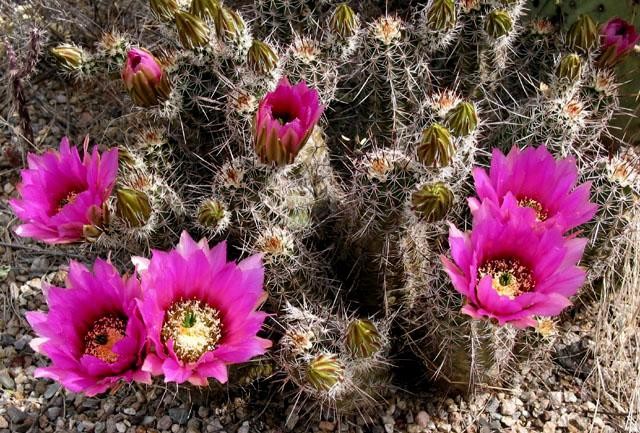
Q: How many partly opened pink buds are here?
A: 3